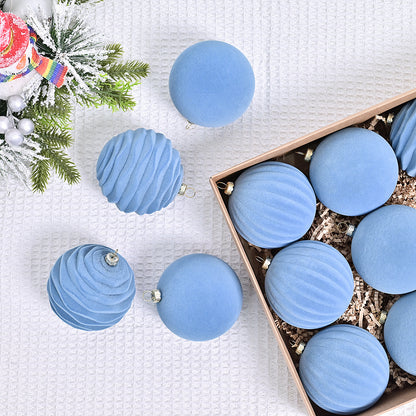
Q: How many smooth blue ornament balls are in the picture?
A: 5